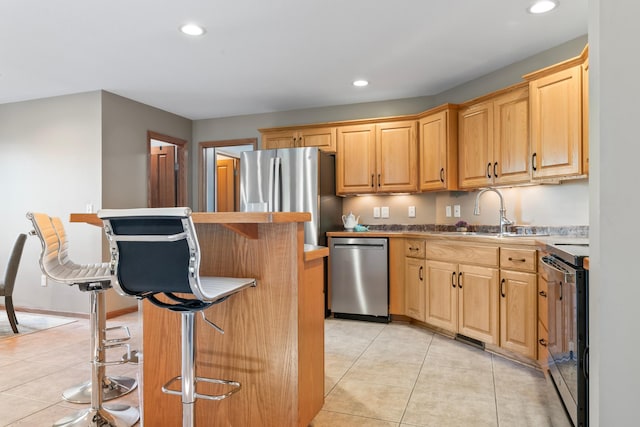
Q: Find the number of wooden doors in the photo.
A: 2